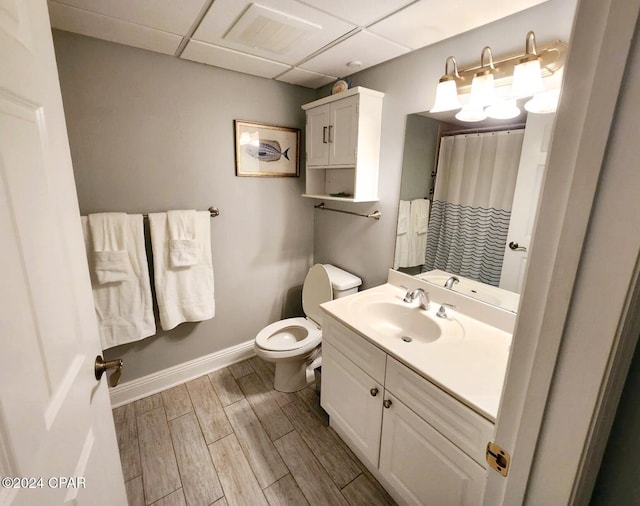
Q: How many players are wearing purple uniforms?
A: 0